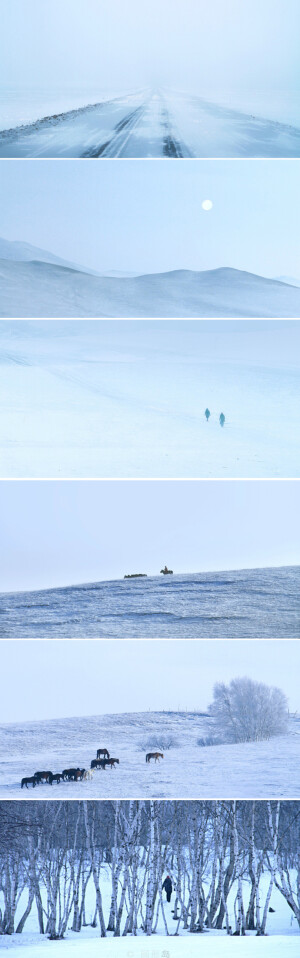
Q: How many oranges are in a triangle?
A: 0